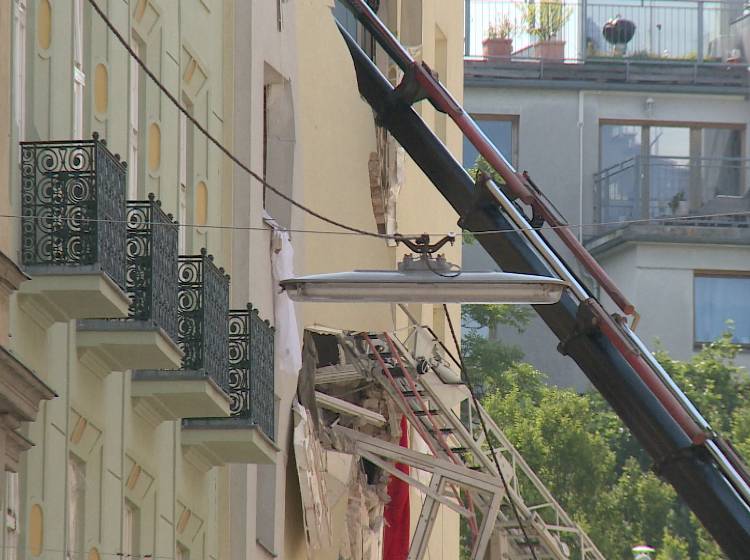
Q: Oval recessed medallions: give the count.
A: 6